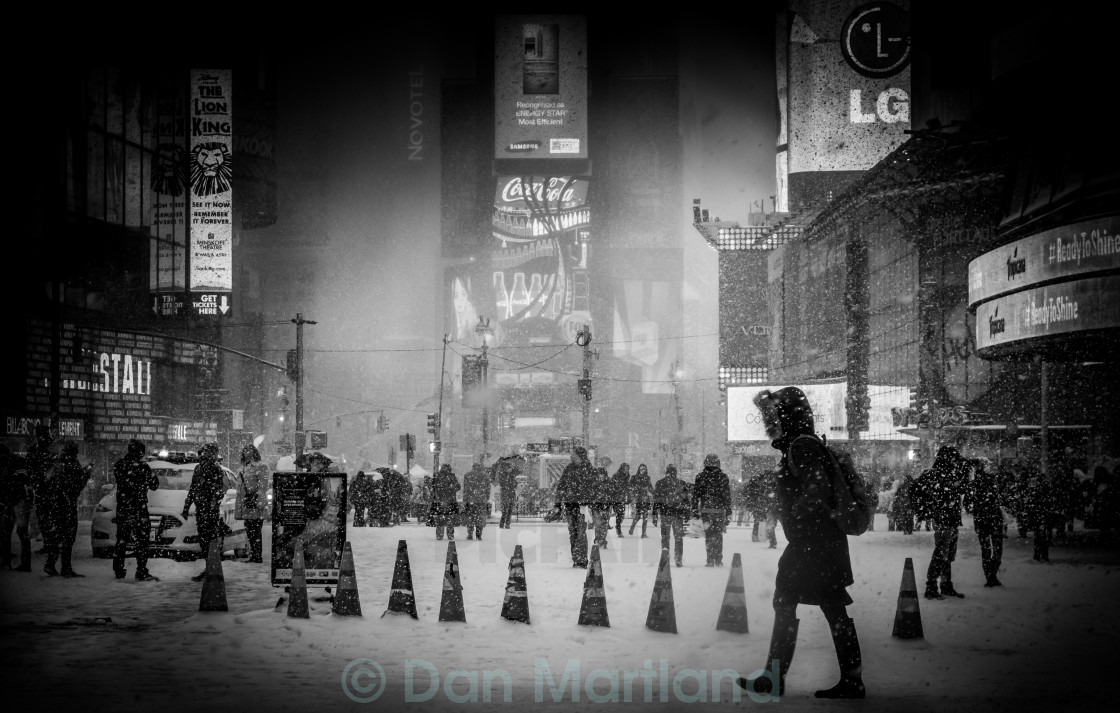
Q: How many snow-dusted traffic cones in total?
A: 10